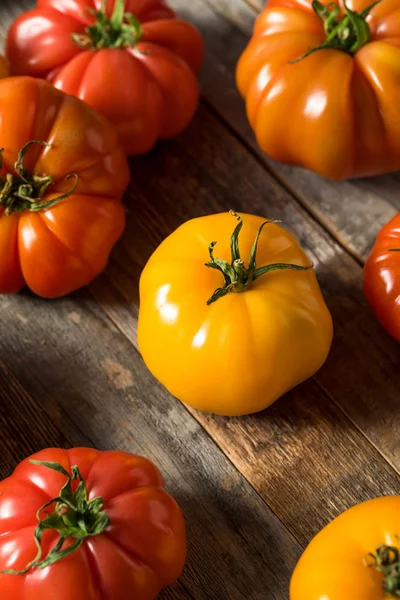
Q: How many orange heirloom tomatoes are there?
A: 2